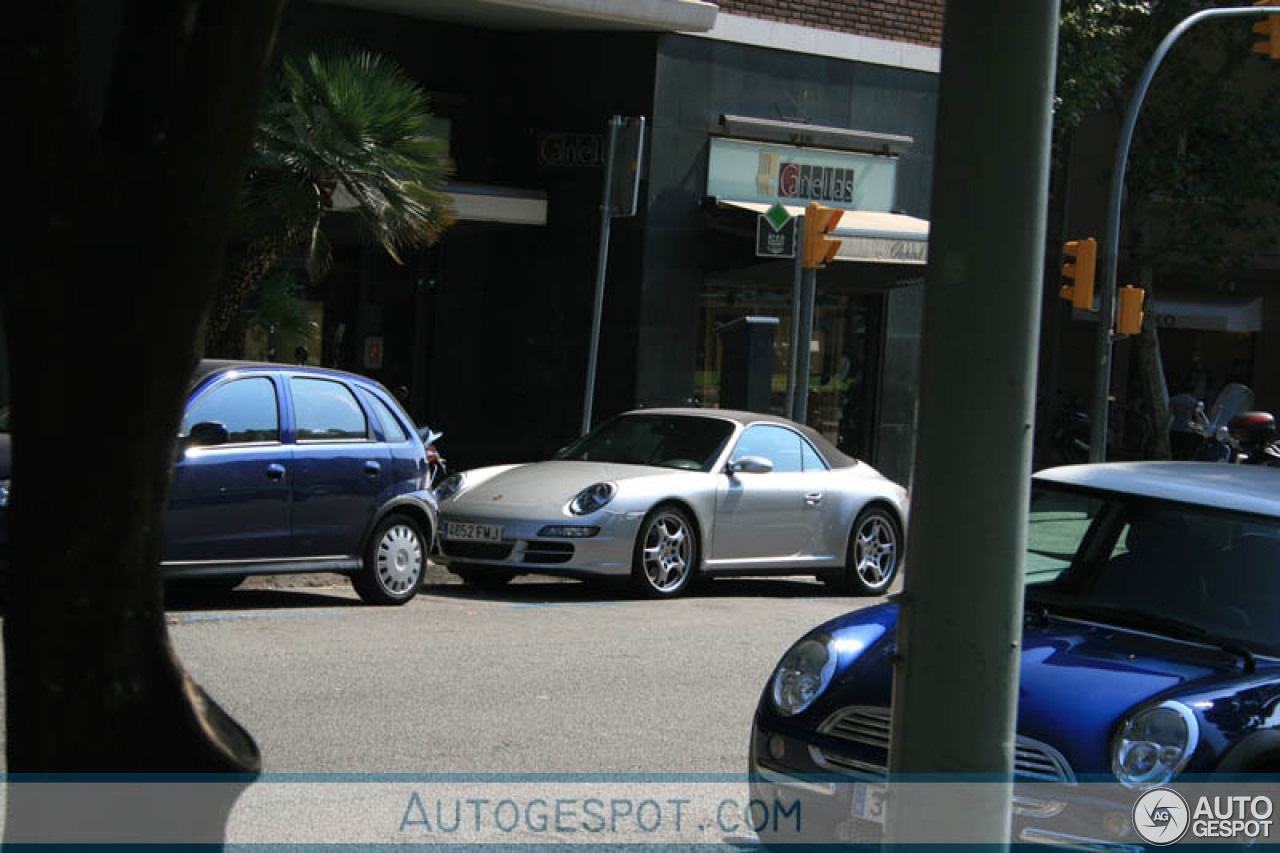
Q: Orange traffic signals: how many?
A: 4